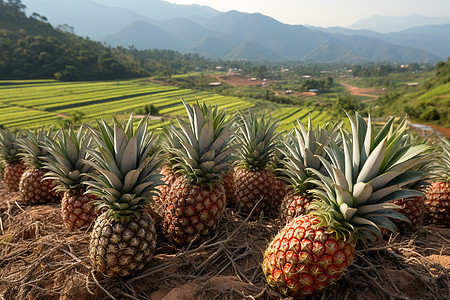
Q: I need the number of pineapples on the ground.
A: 13